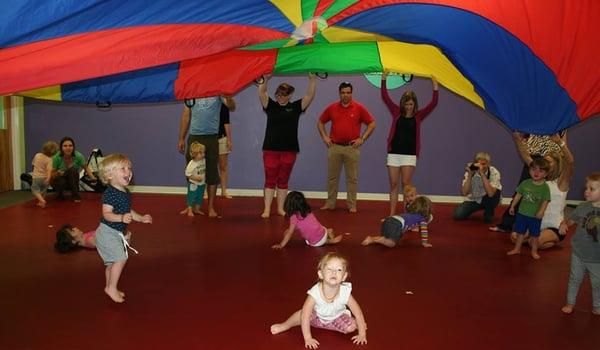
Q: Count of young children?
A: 10